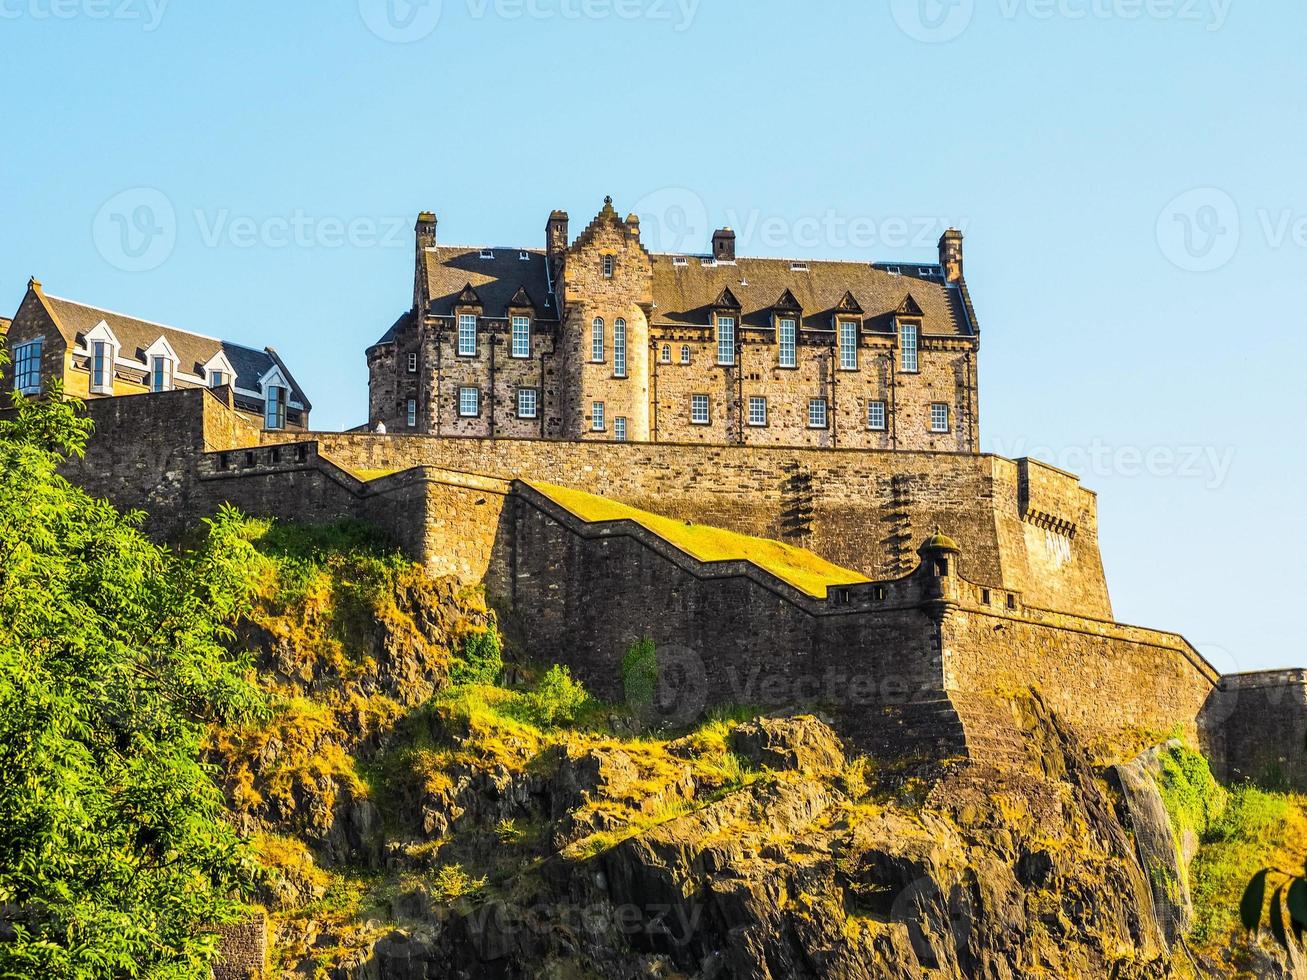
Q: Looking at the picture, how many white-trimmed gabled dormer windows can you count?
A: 4